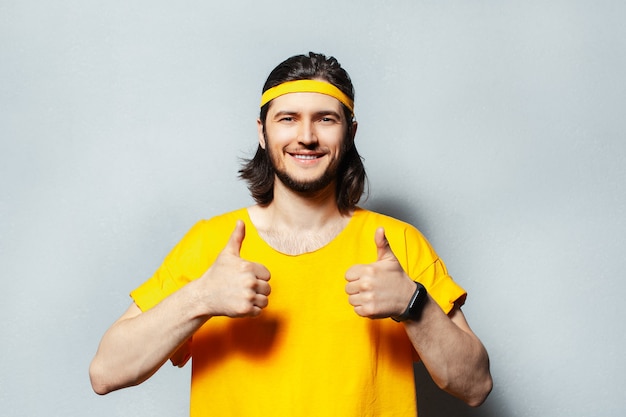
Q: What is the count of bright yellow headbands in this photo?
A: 1